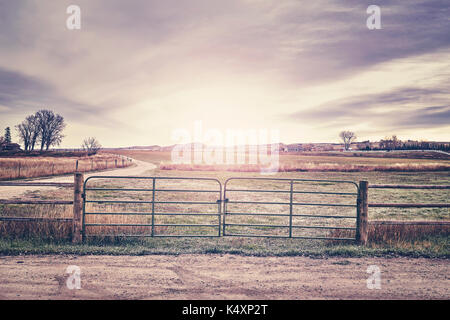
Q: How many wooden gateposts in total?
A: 2